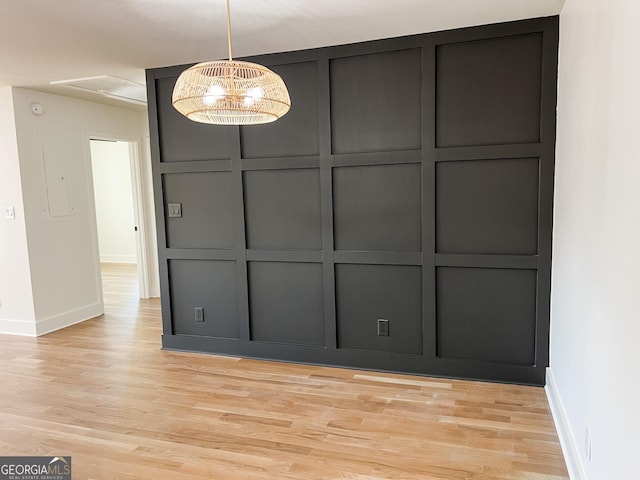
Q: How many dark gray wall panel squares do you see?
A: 12